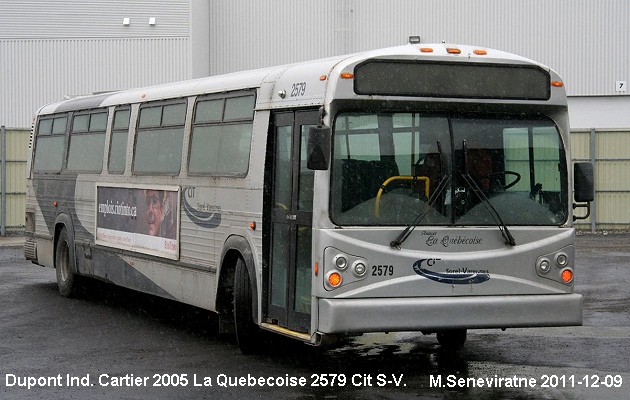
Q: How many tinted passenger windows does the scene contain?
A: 5